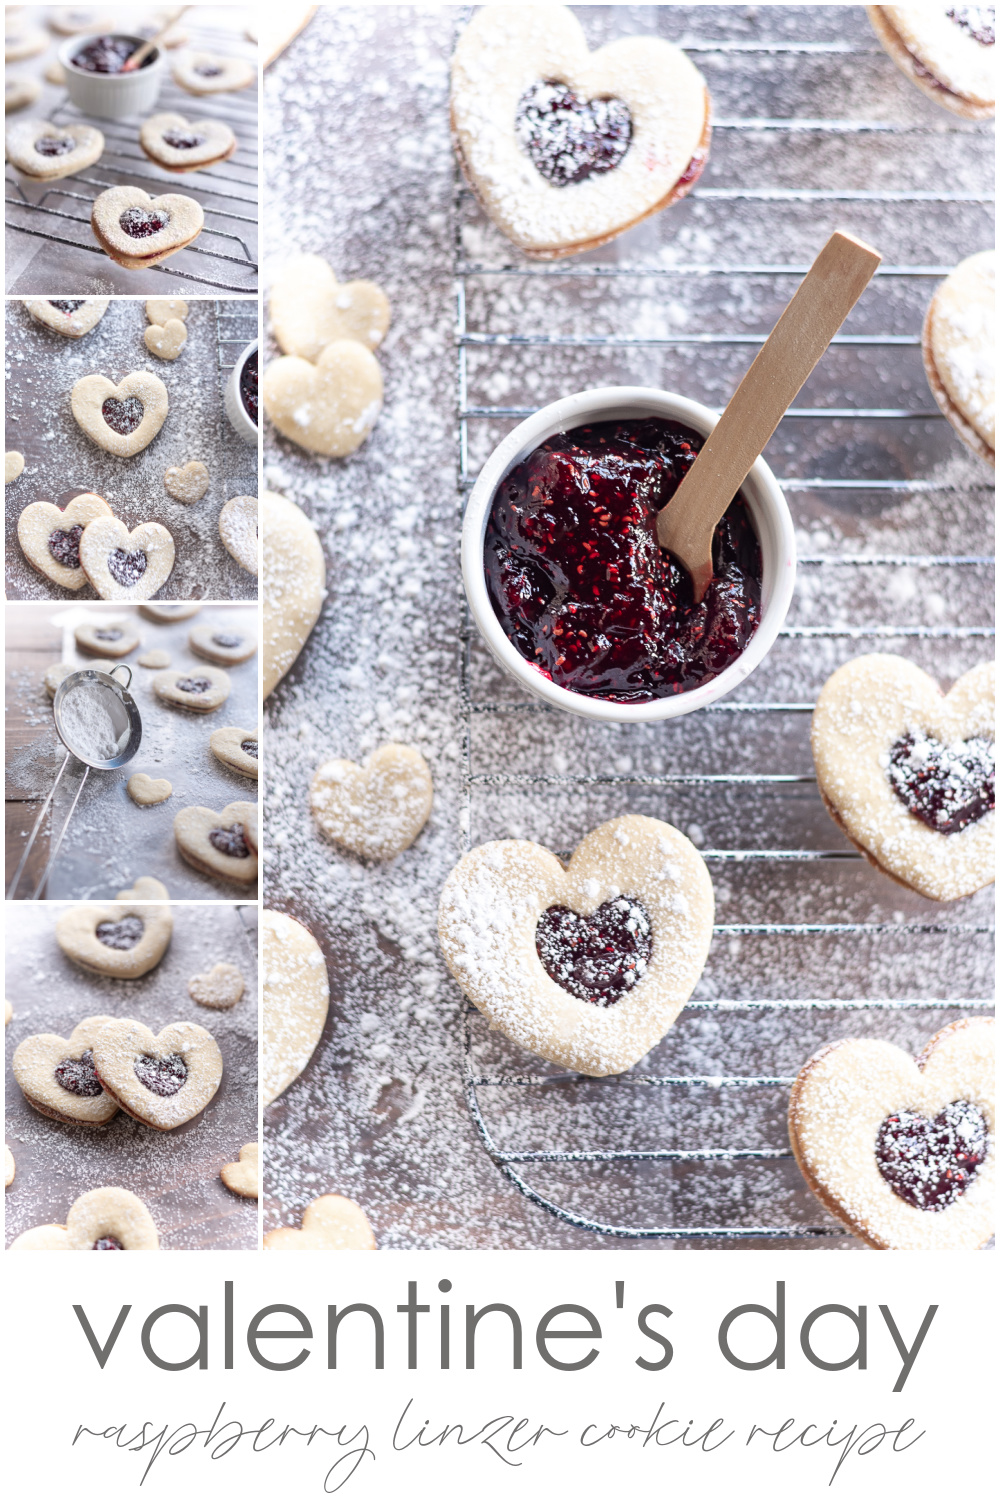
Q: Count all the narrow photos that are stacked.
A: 4